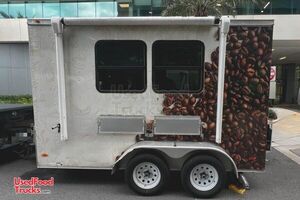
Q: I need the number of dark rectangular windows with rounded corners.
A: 2